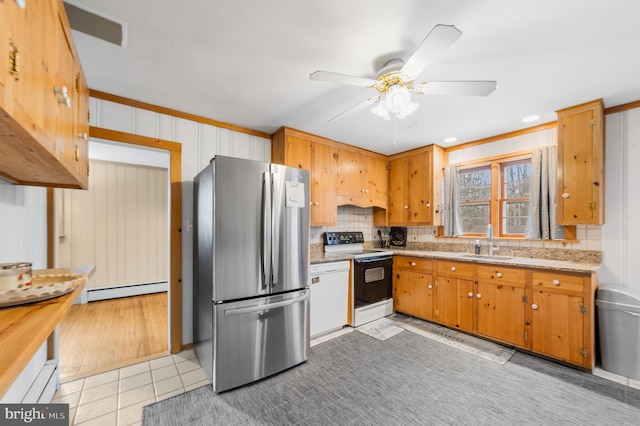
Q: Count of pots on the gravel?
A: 0